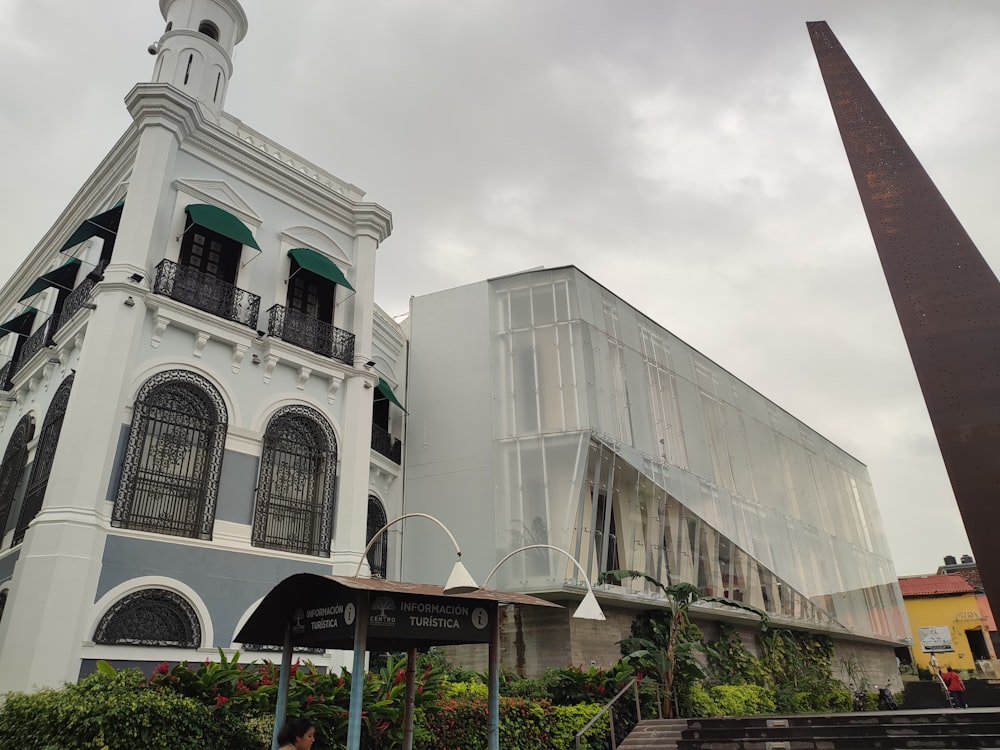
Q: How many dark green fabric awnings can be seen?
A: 6